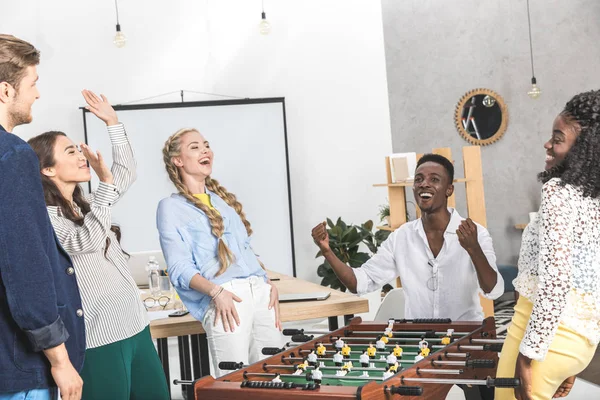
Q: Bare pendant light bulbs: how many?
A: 3